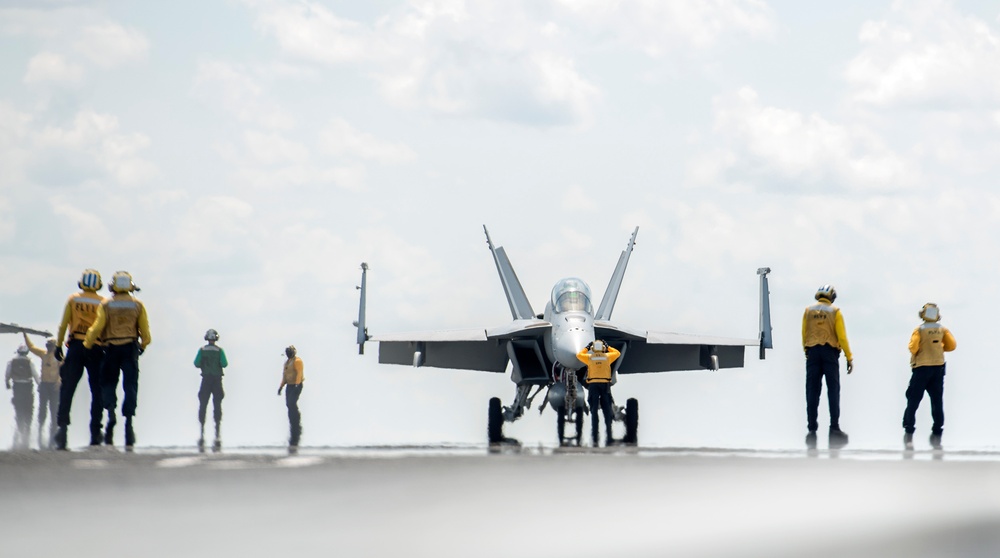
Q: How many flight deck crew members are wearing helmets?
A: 9